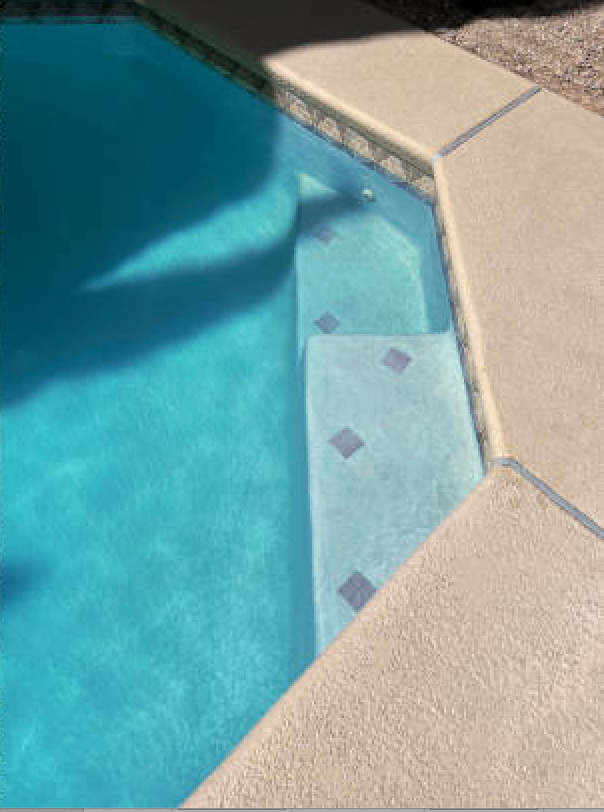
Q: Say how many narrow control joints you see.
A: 2